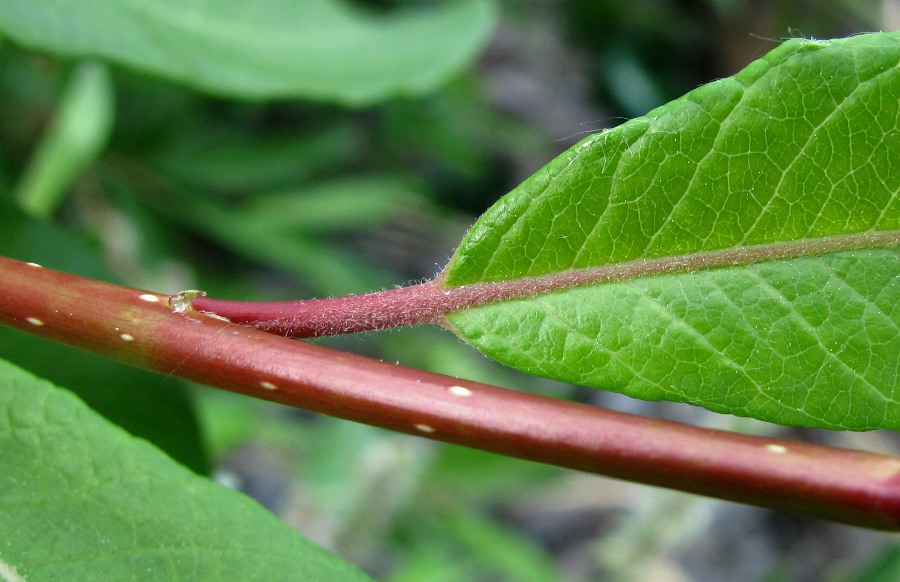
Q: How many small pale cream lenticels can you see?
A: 8